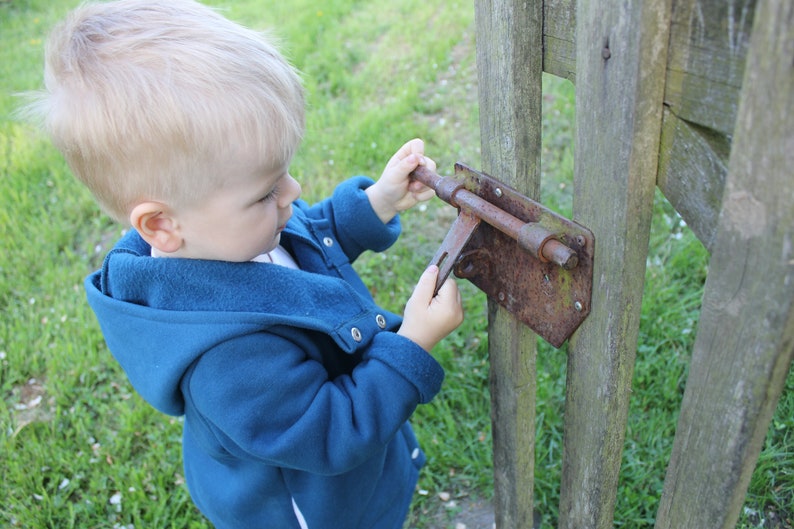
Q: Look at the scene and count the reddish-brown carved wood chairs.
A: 0